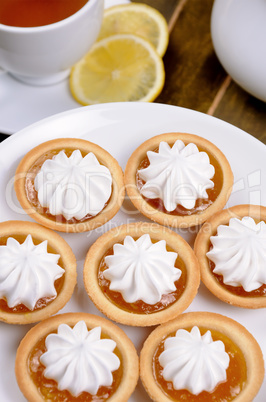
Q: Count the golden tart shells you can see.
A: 7